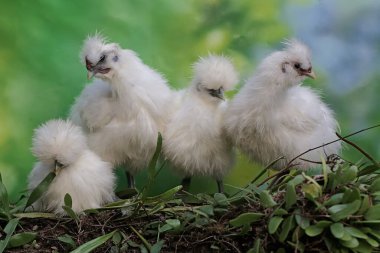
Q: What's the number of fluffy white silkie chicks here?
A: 4